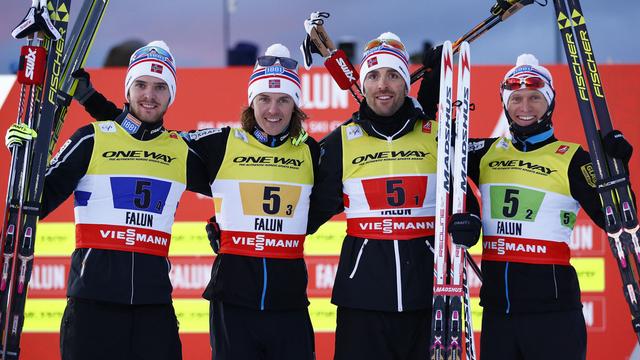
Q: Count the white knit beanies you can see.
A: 4